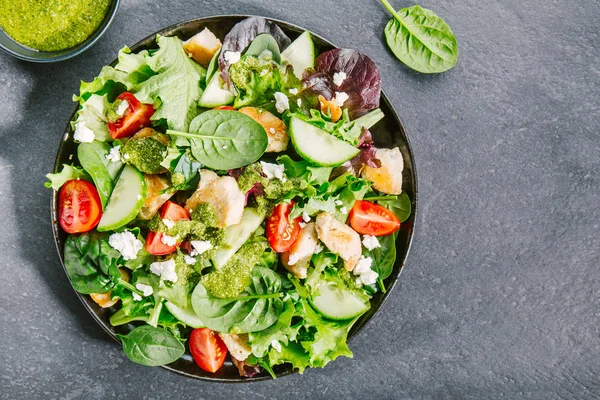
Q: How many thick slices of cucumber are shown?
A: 7